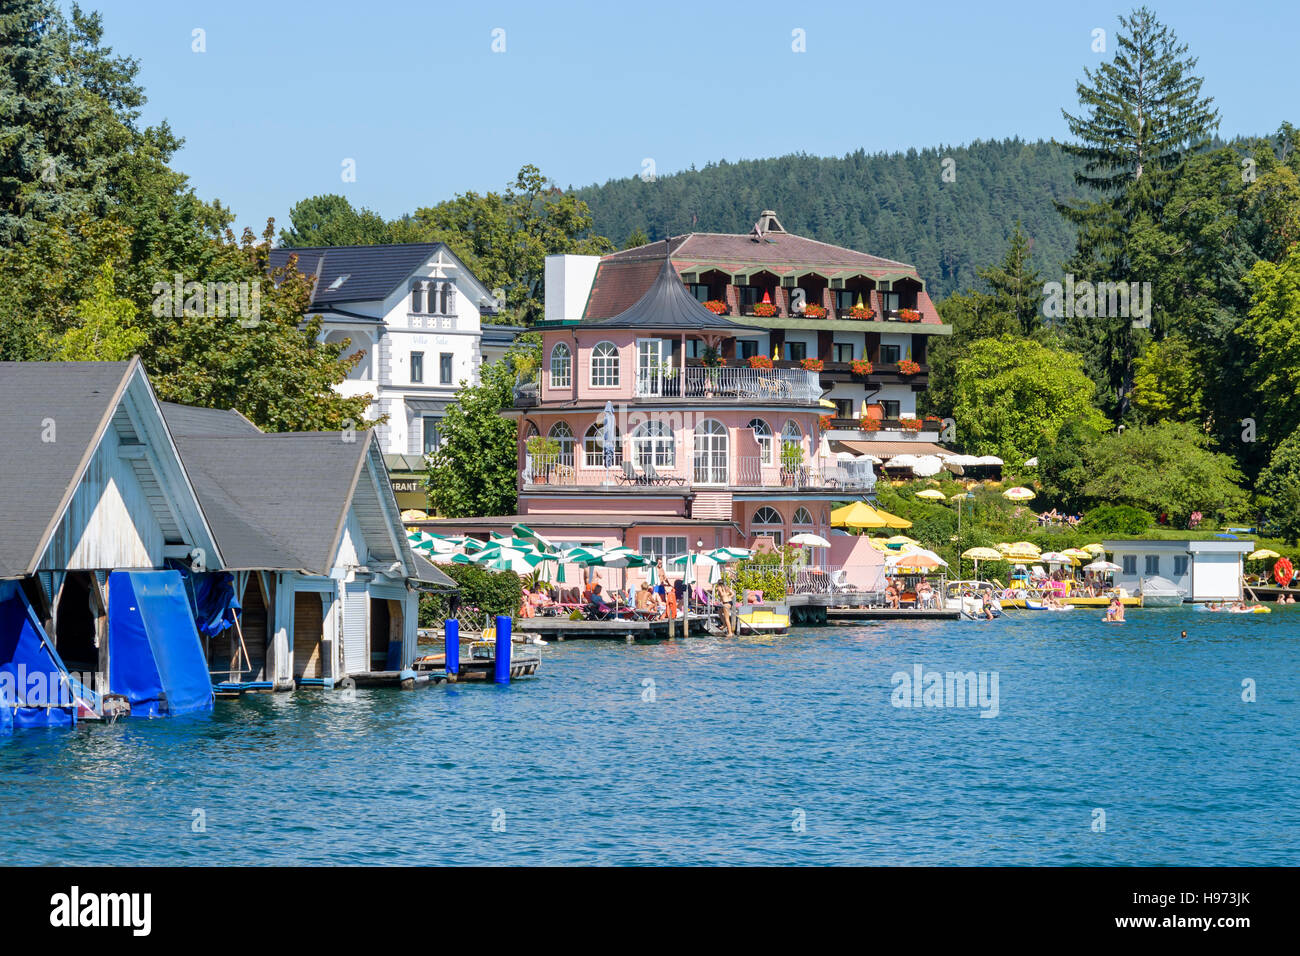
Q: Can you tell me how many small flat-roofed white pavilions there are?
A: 1